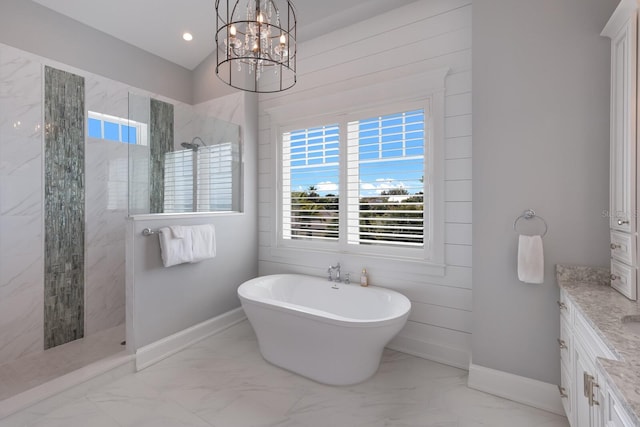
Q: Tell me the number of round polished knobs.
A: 3